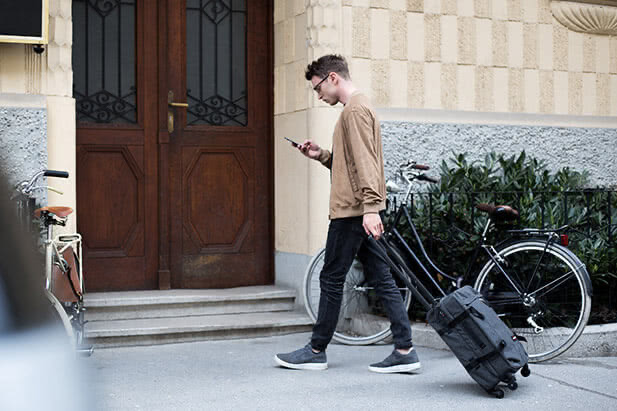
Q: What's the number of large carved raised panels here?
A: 2